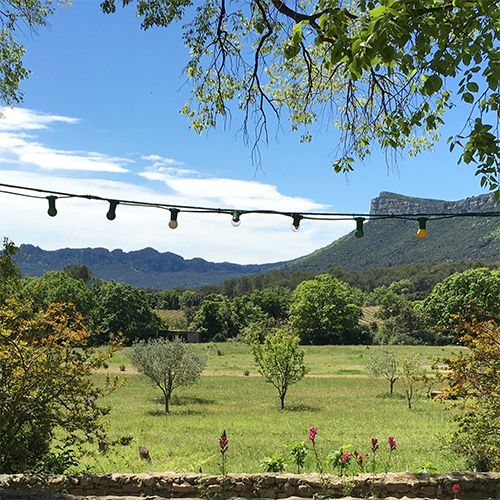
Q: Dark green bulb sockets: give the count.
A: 7